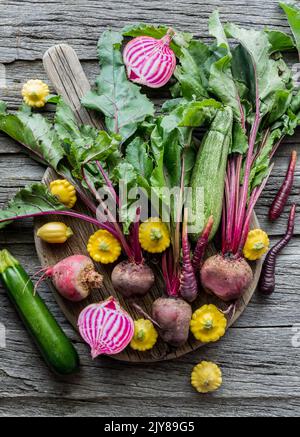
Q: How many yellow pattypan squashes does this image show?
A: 8